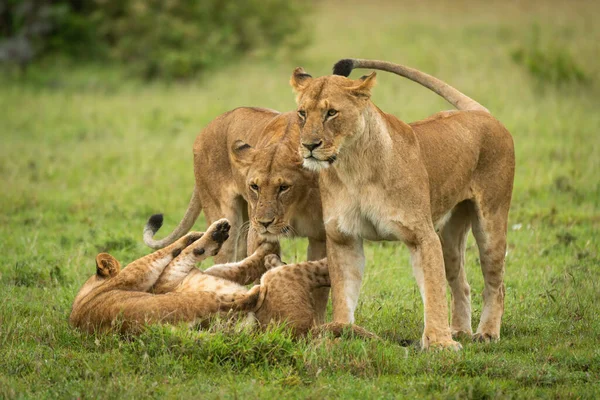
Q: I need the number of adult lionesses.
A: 2